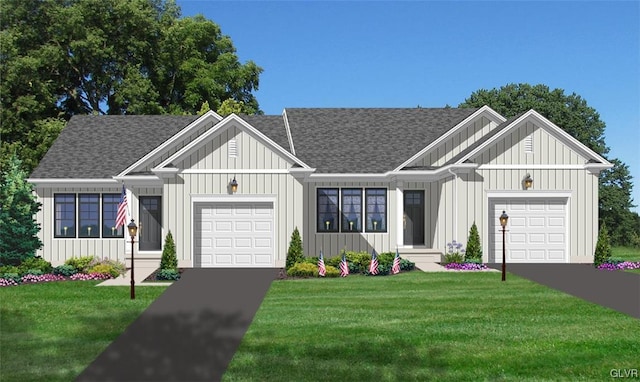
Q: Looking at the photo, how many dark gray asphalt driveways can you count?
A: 2